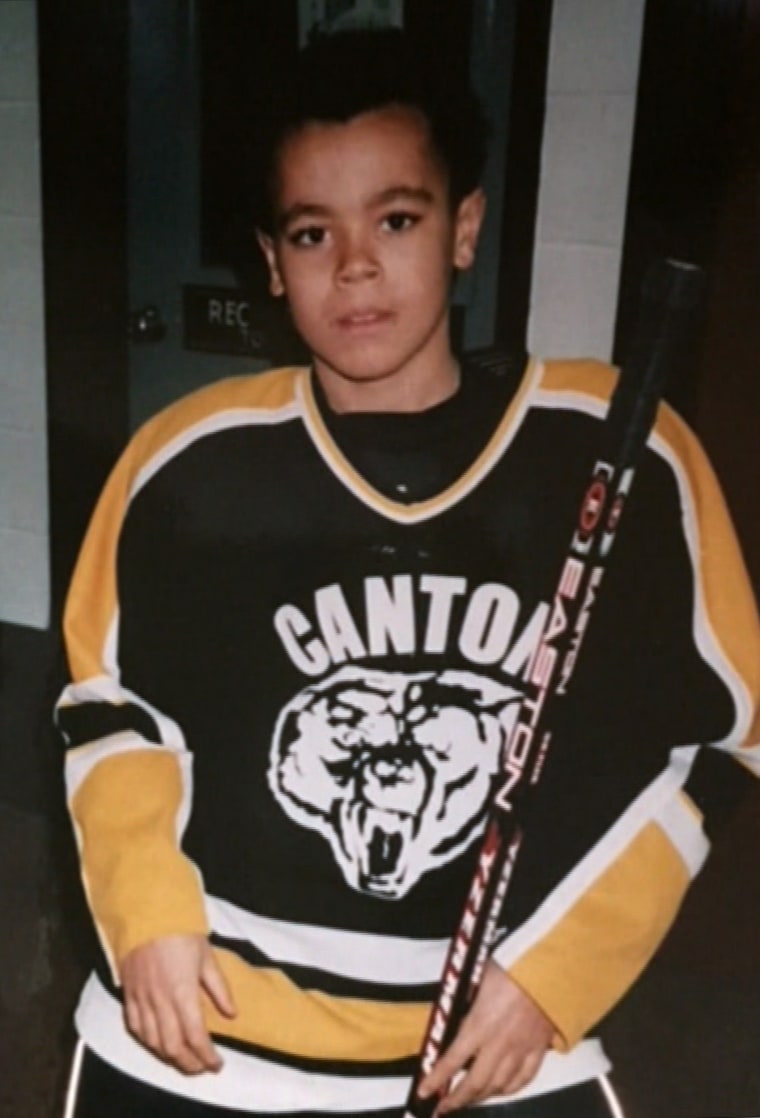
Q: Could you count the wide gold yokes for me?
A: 2